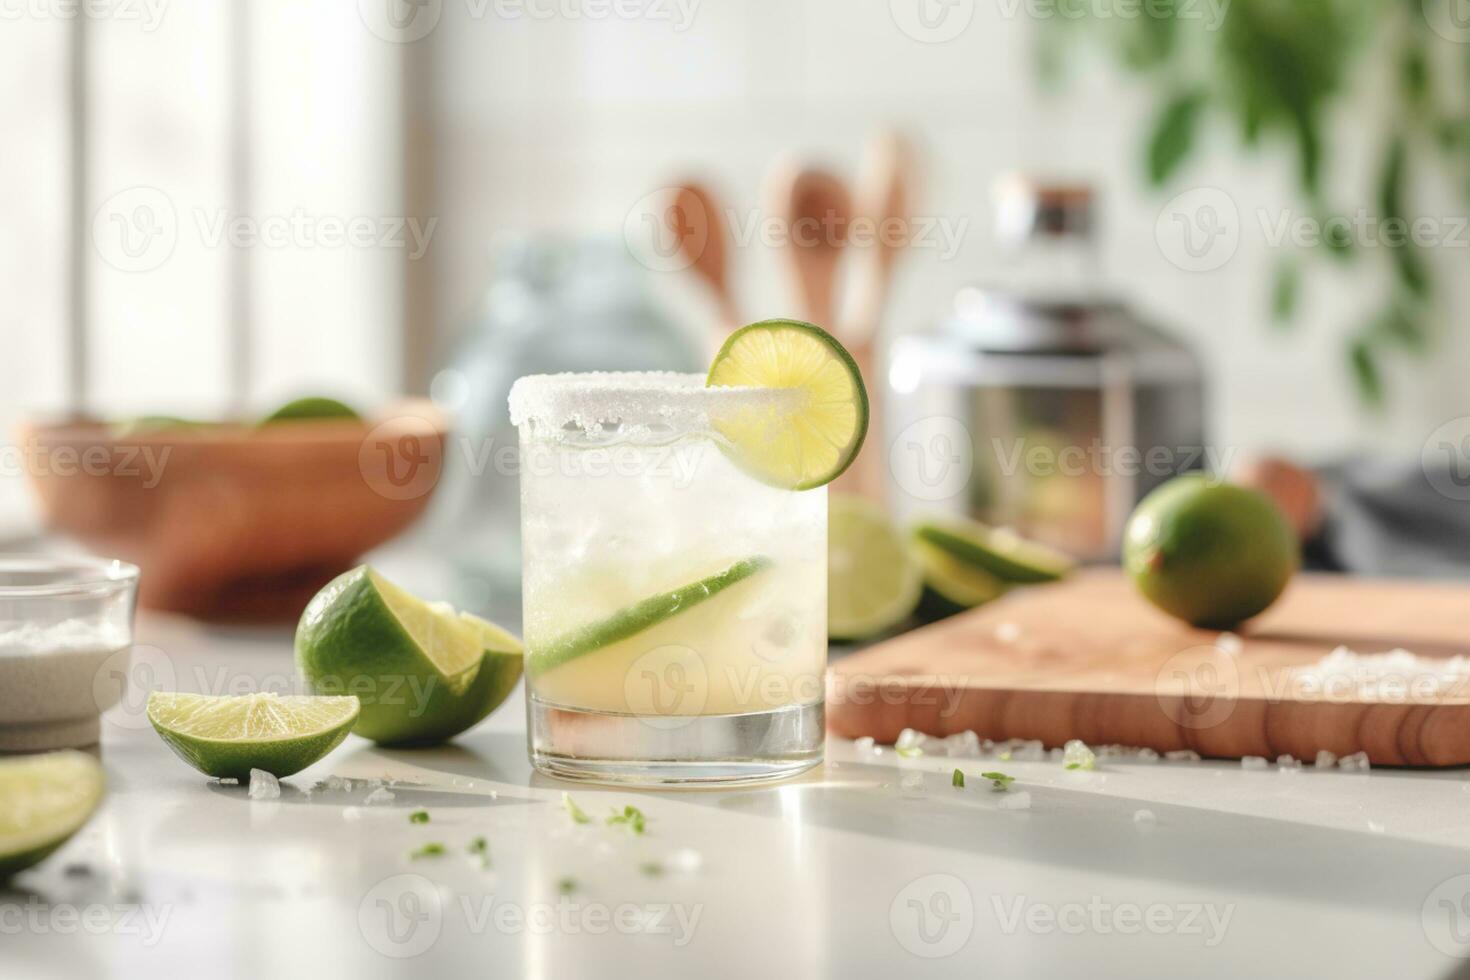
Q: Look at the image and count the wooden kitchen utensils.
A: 3